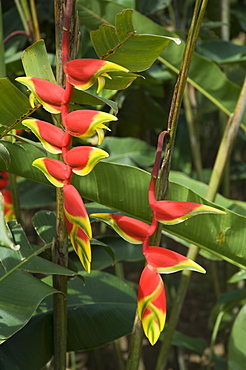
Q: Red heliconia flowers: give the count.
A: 2